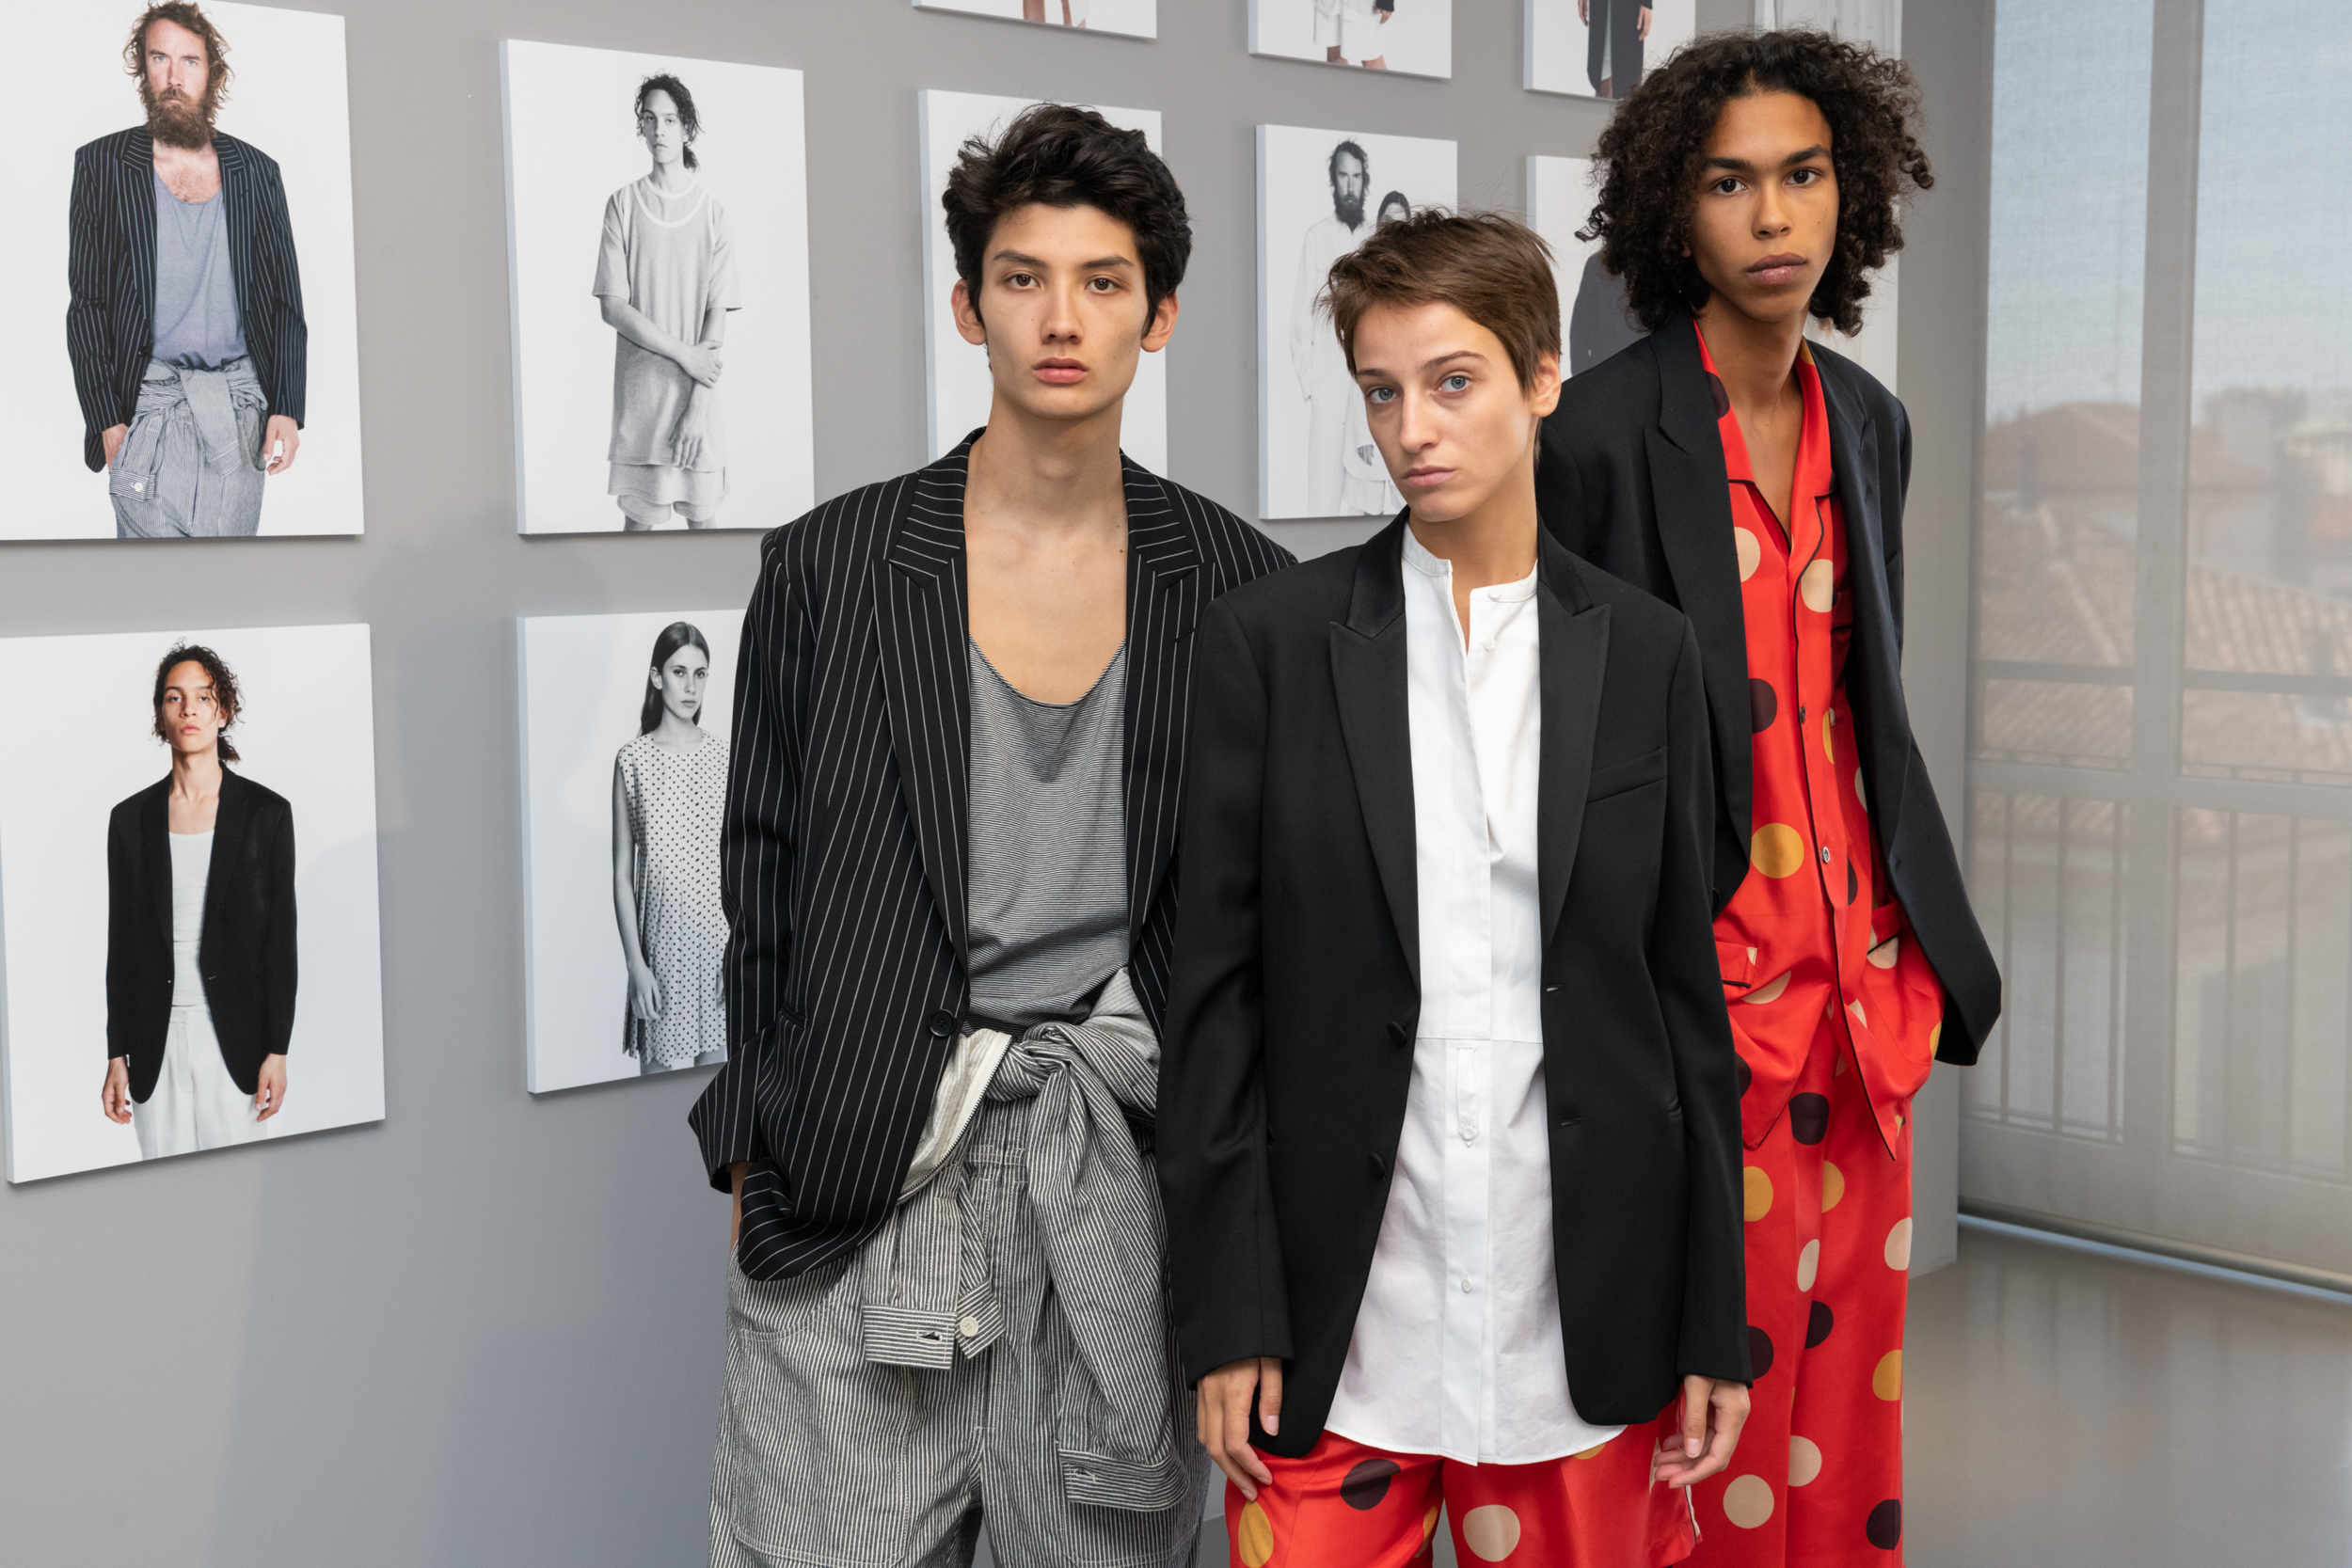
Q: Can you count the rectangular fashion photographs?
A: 12